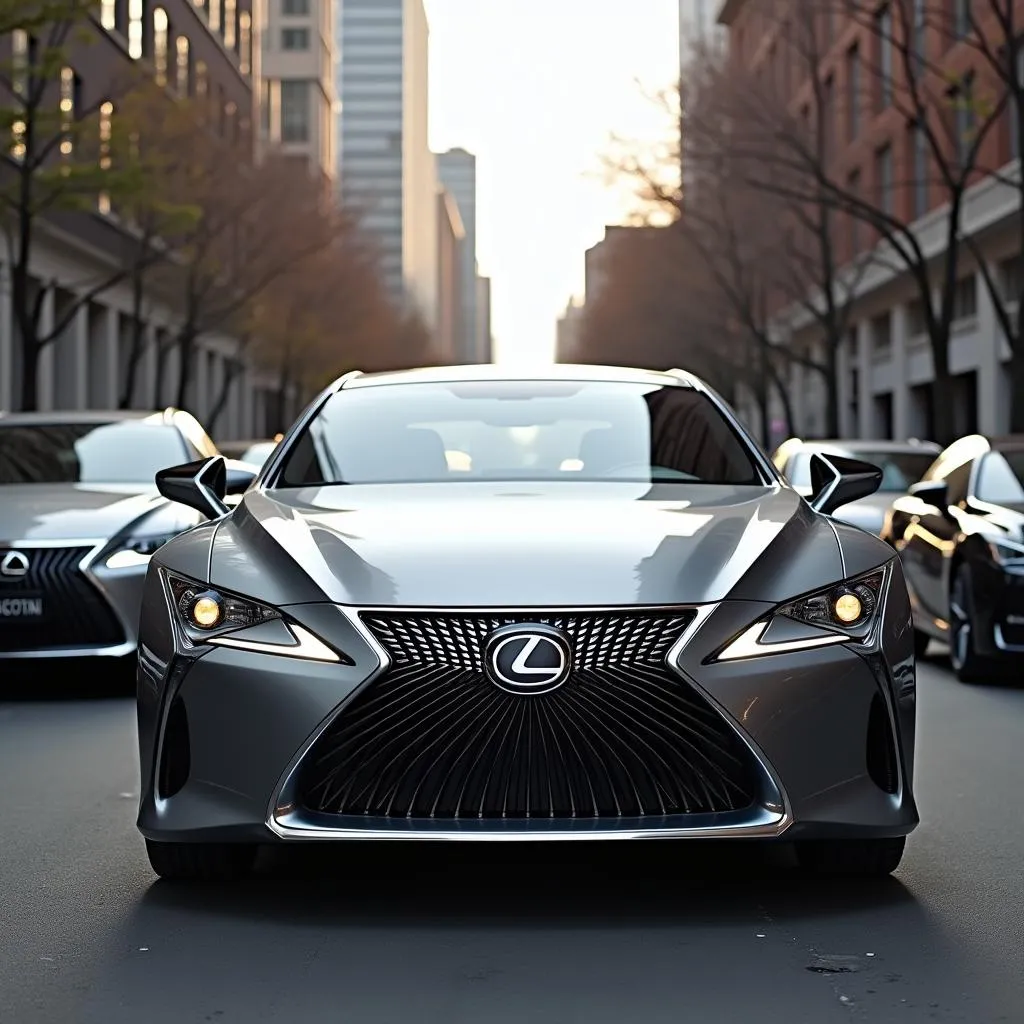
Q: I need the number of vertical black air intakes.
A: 2